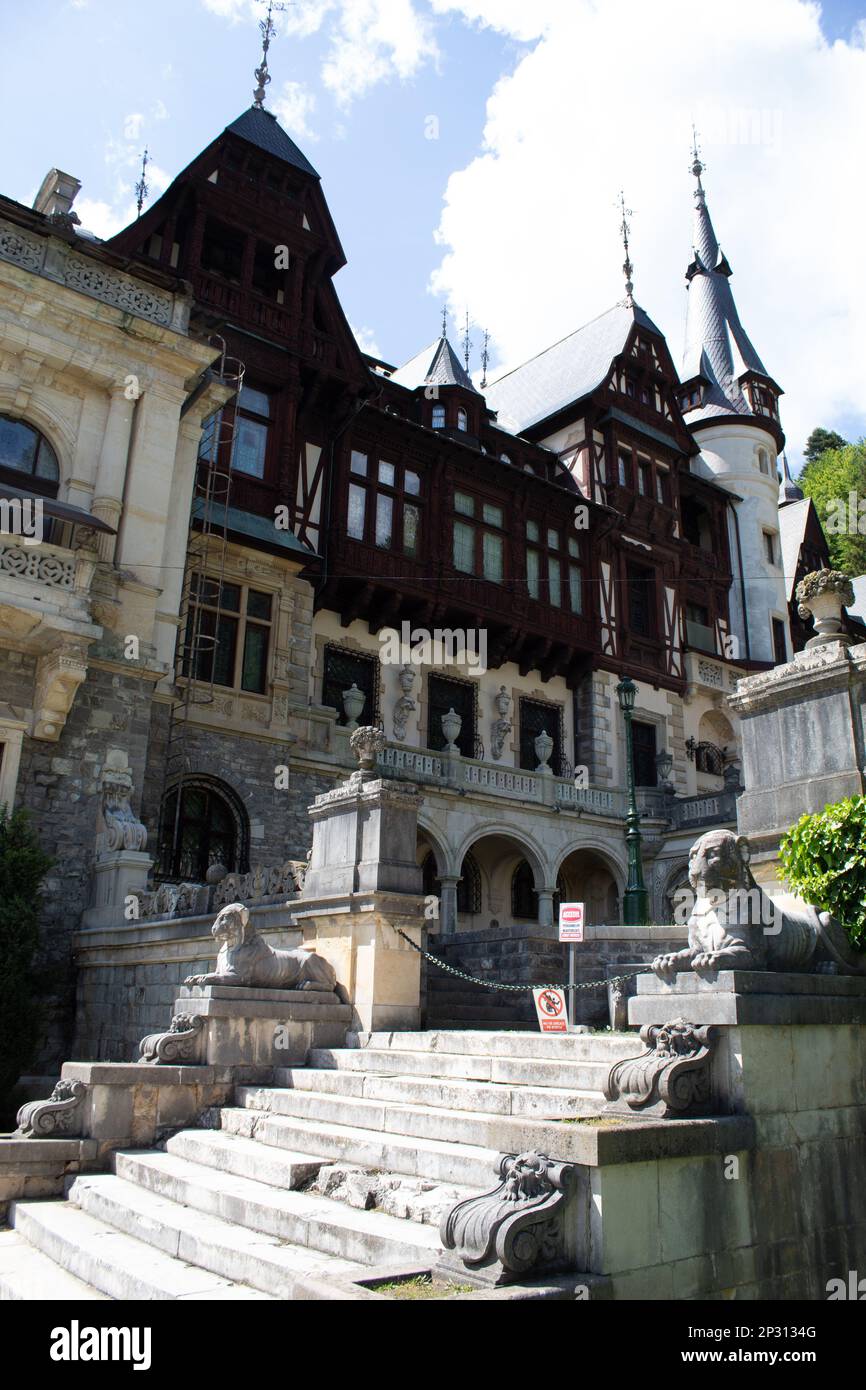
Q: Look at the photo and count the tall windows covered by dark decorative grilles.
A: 3